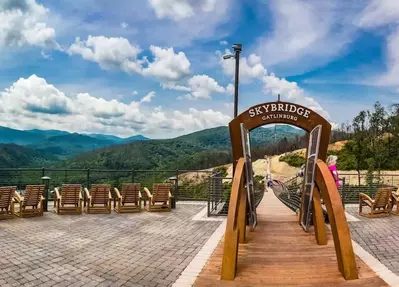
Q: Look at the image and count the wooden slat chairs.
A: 8